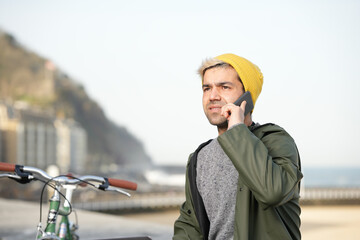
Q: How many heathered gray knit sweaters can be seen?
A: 1